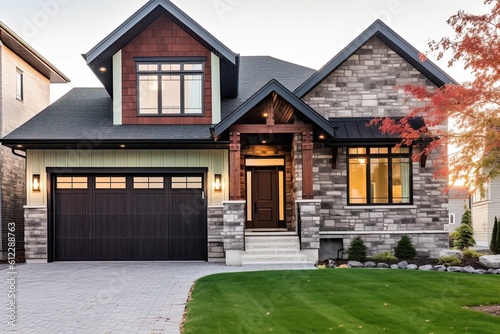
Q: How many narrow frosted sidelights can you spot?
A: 2